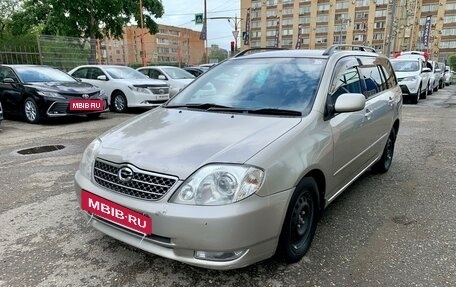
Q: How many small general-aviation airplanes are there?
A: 0